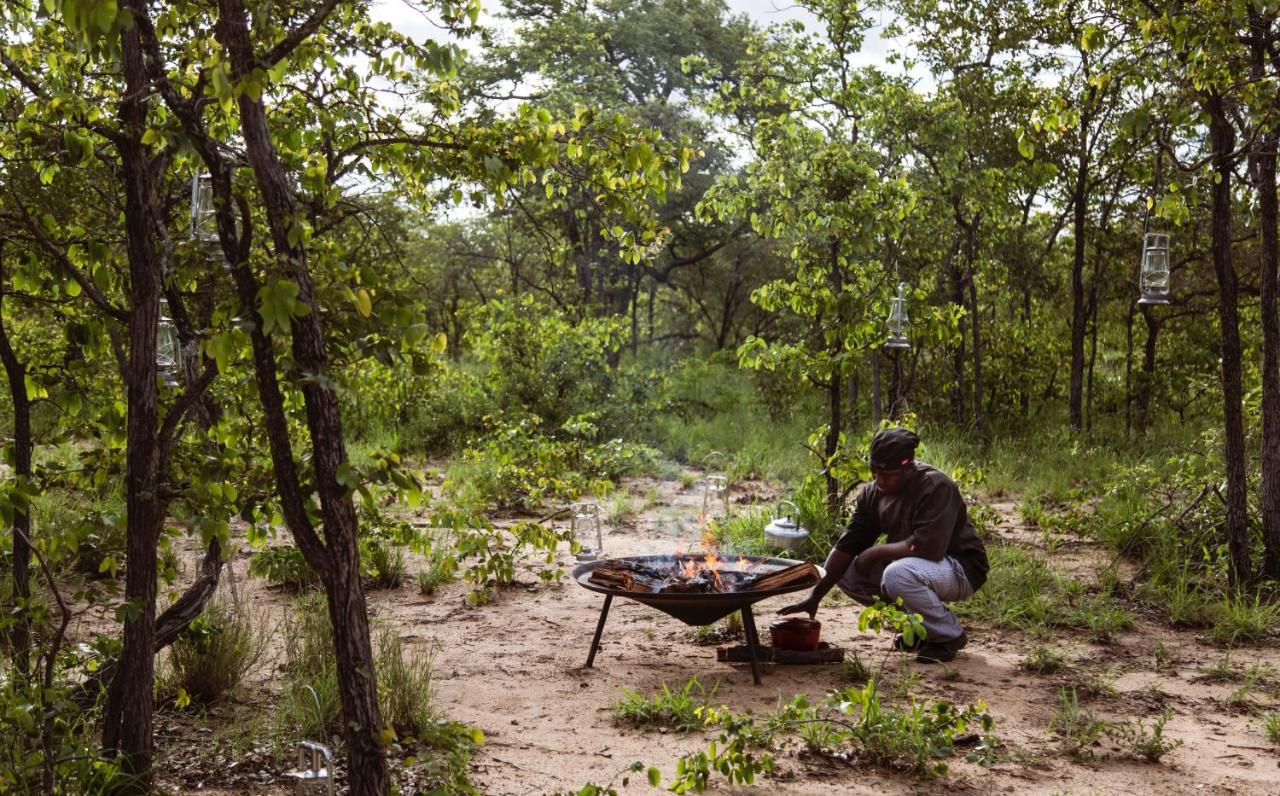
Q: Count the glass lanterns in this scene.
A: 7